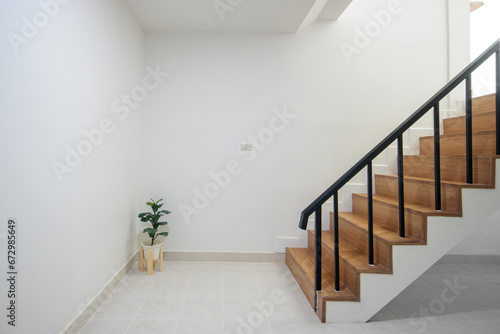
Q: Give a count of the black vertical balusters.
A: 7